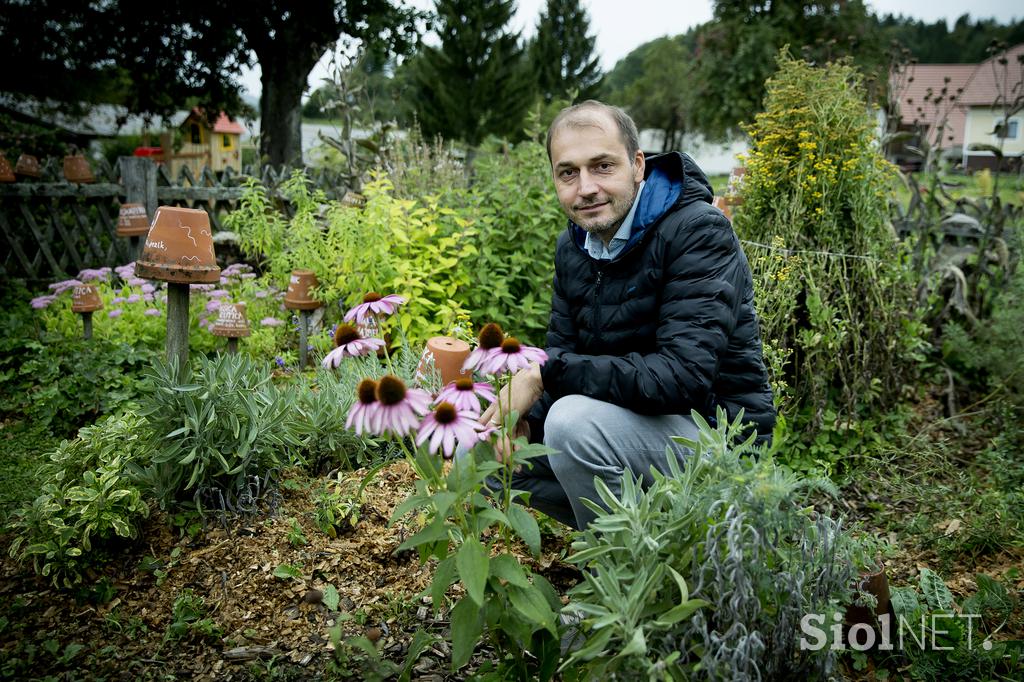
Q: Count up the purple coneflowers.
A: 8